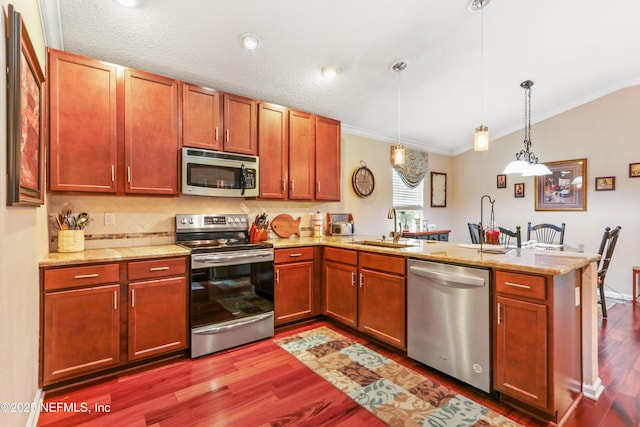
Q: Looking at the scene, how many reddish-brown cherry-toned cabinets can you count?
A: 13